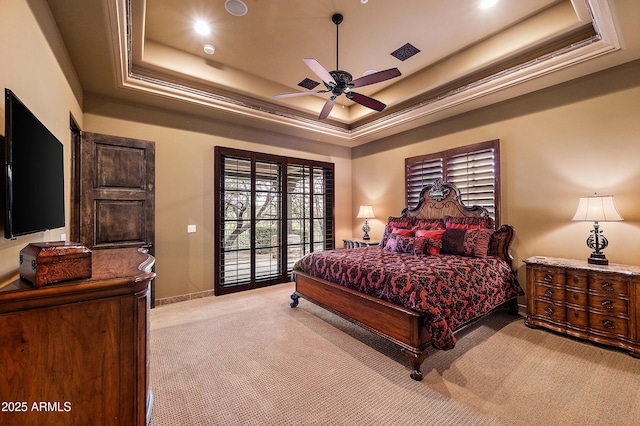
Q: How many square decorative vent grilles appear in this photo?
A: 2